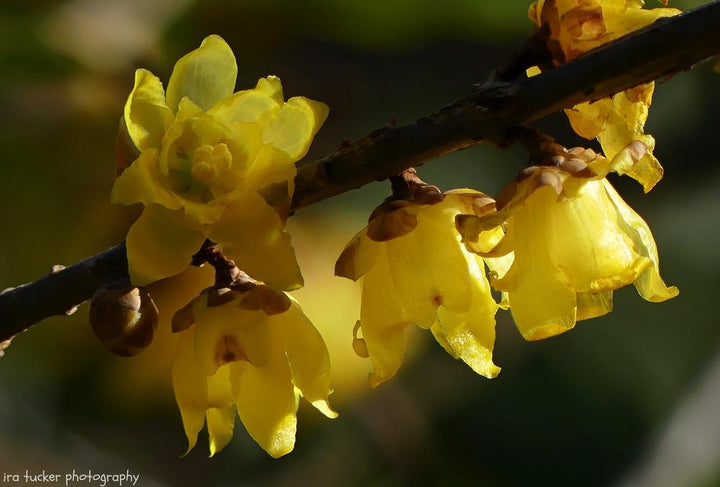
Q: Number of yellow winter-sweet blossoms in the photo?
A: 5